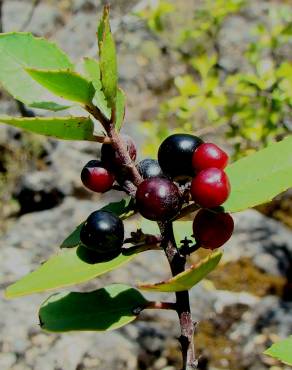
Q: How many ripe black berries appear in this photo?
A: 3